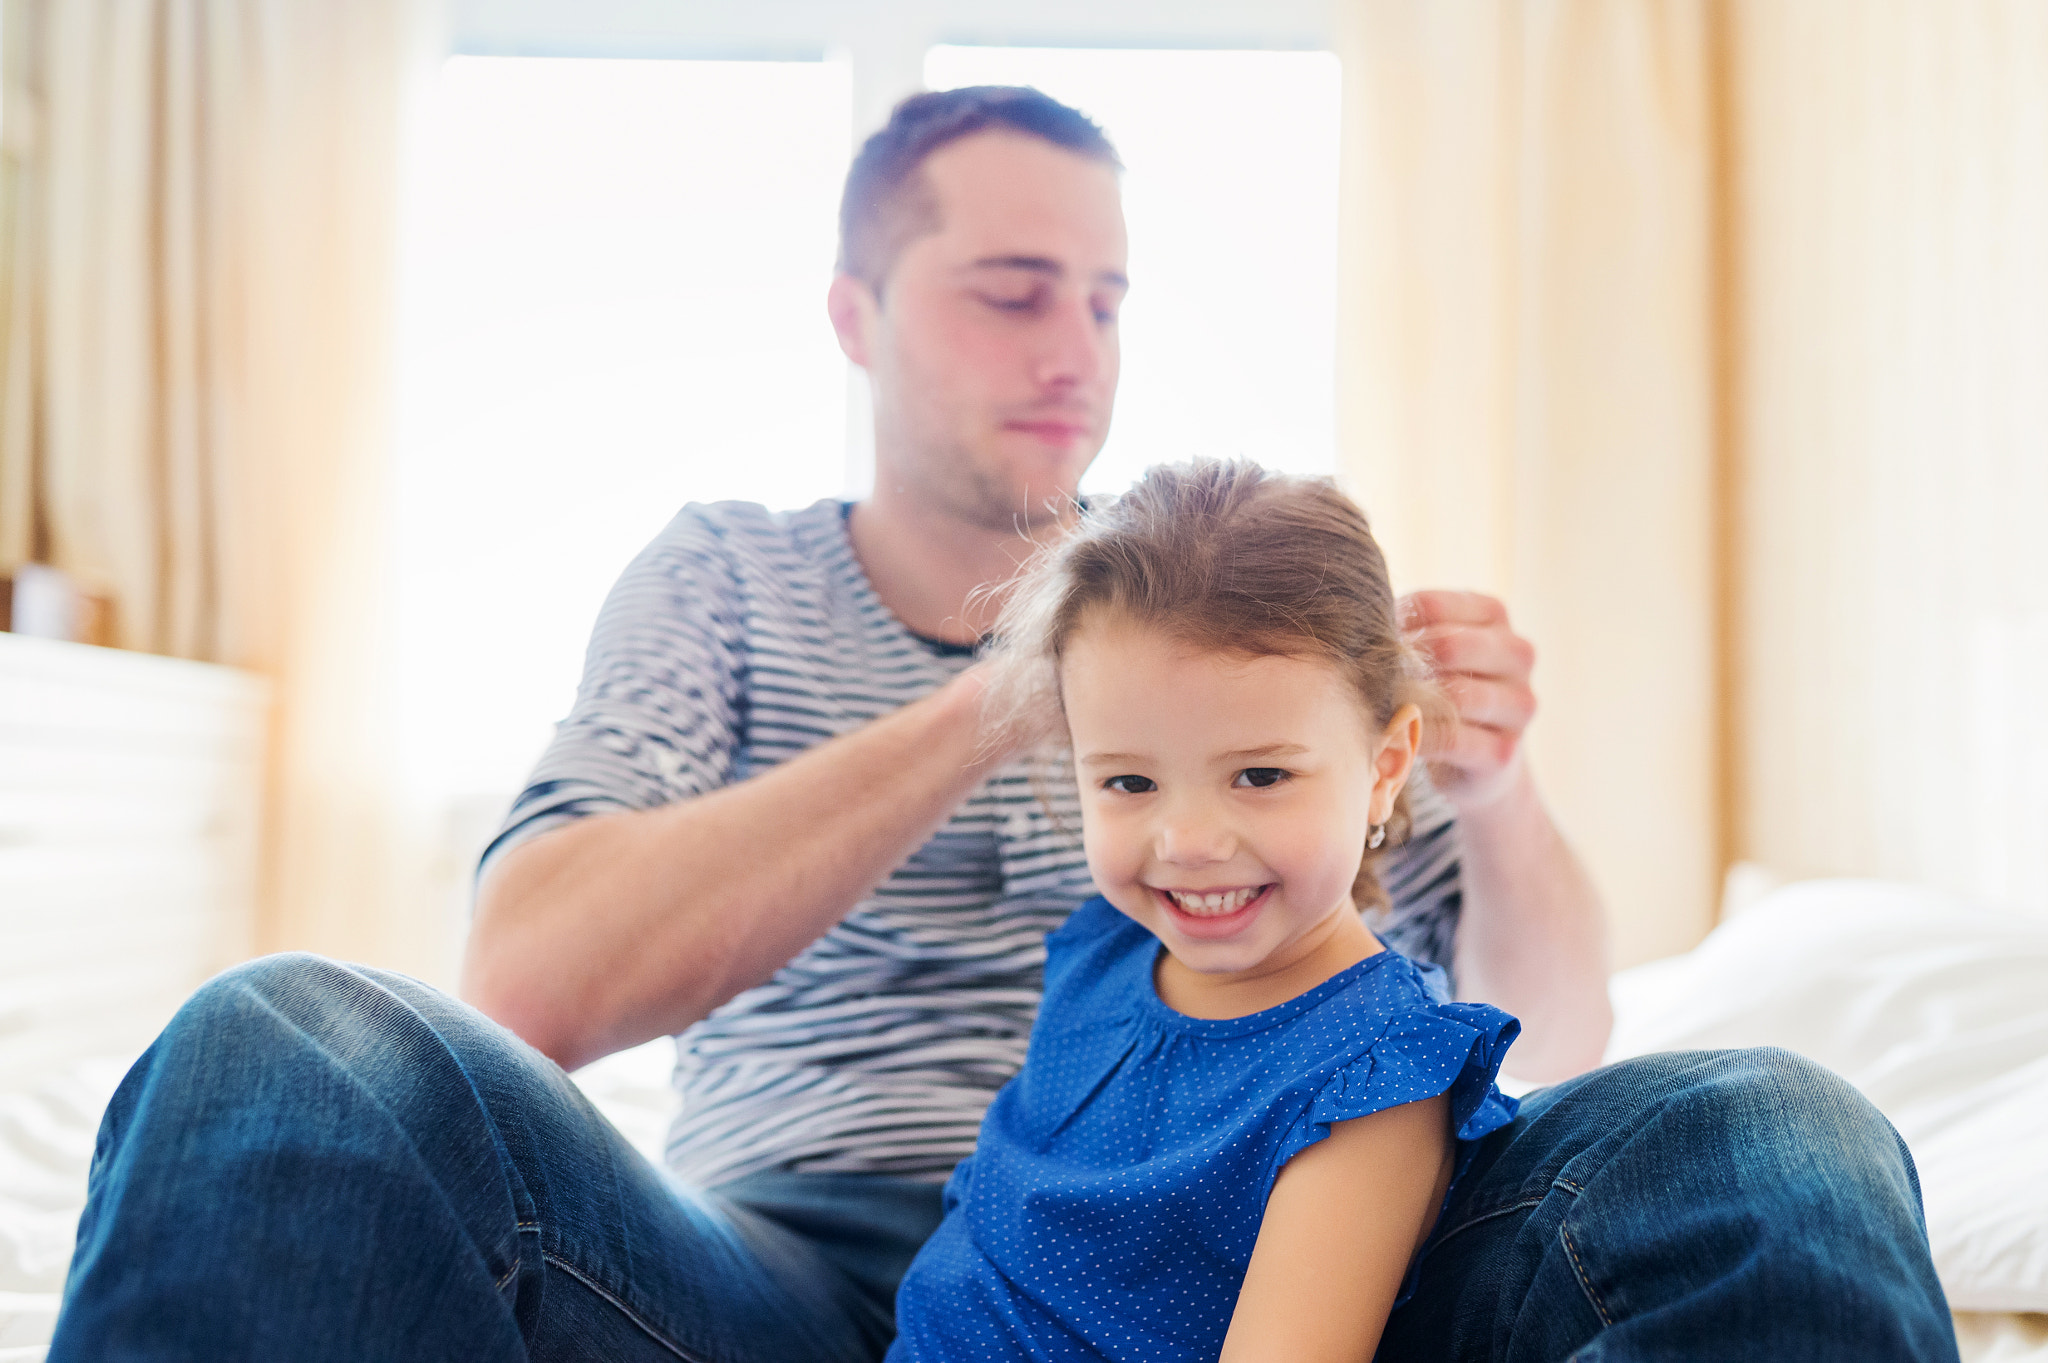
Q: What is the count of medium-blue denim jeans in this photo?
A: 1